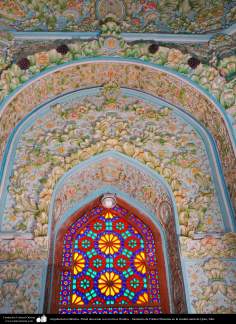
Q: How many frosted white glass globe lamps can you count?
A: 1